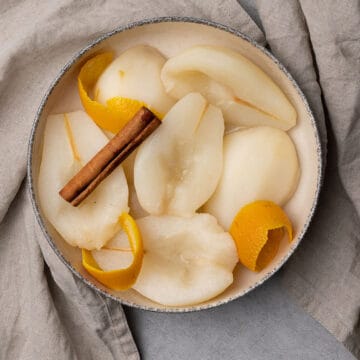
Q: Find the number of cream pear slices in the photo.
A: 6